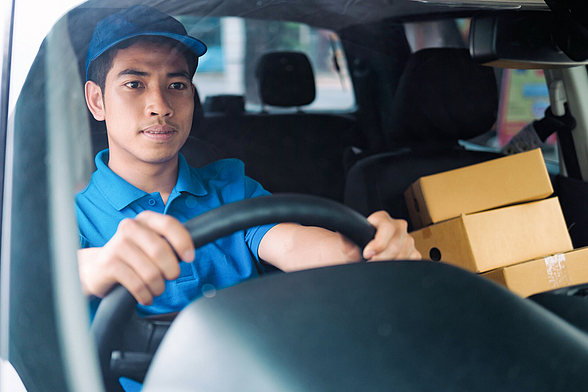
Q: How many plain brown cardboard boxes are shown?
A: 3